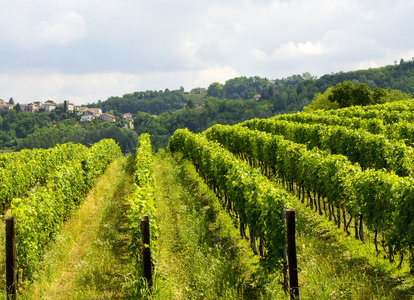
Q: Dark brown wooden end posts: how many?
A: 3